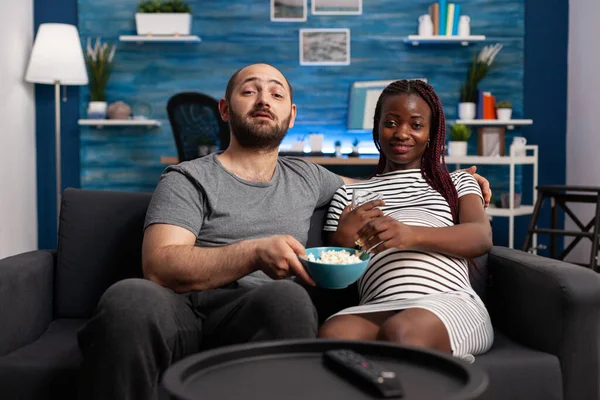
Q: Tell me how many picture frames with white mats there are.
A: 3